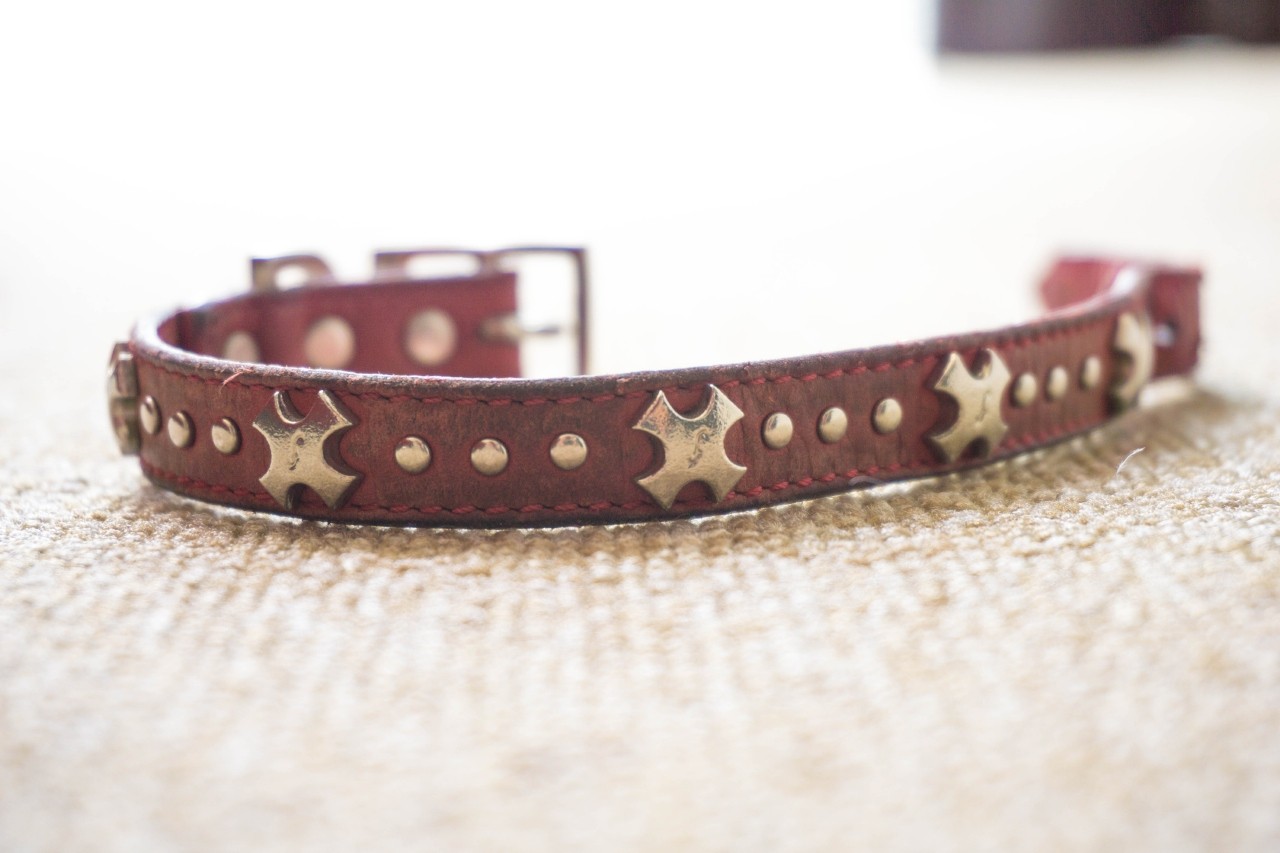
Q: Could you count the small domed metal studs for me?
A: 12